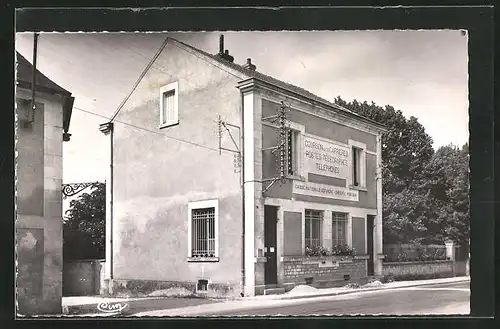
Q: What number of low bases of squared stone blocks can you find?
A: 1